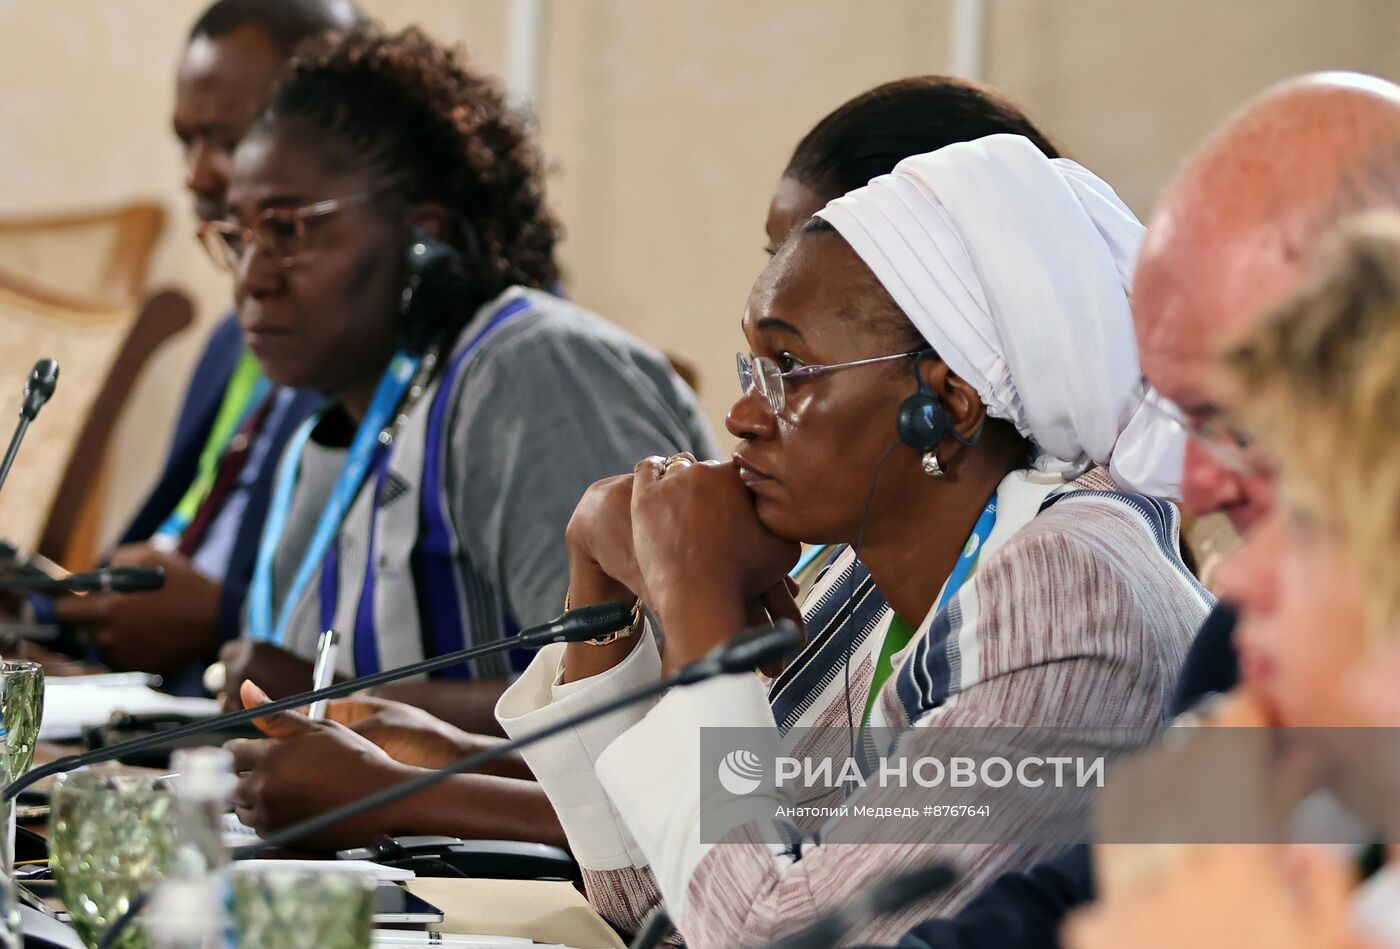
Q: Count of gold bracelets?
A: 1